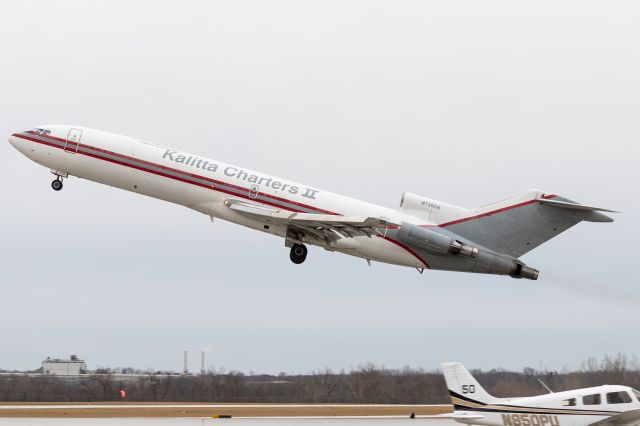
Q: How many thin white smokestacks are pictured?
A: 2